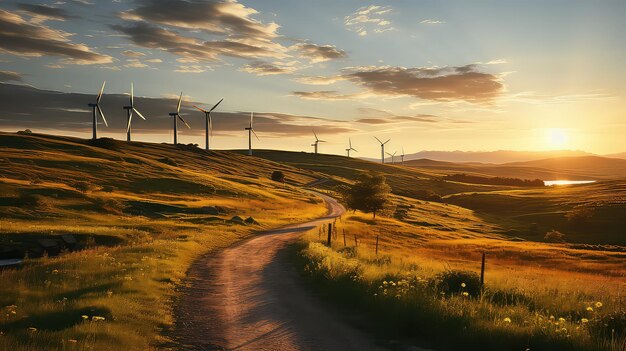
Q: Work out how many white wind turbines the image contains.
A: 10